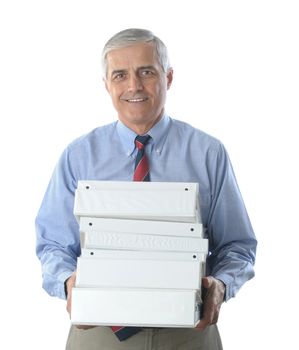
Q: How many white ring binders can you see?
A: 4